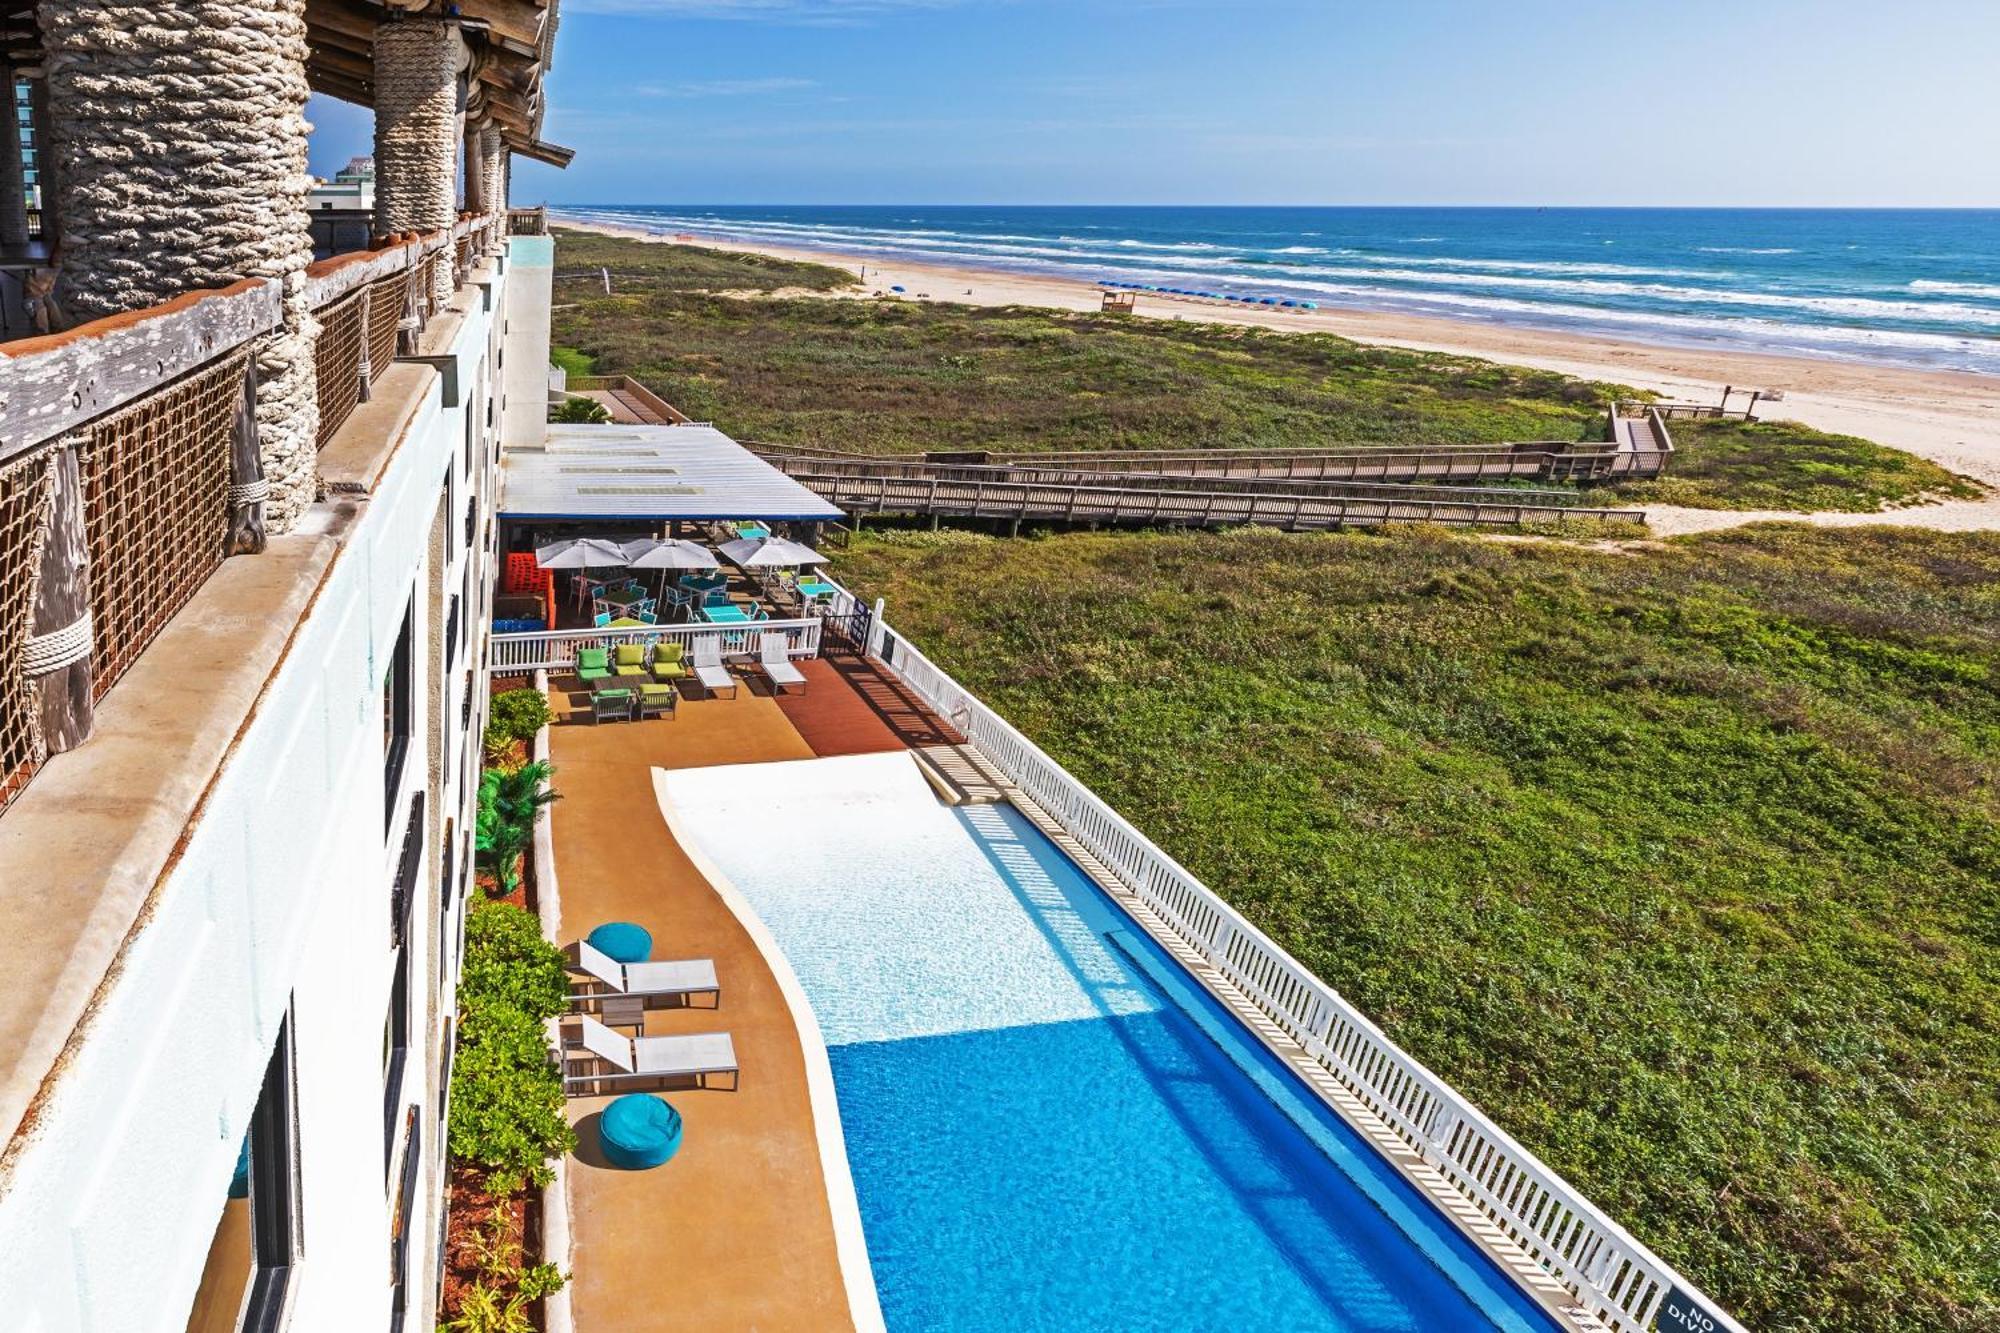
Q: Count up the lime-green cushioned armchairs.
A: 3